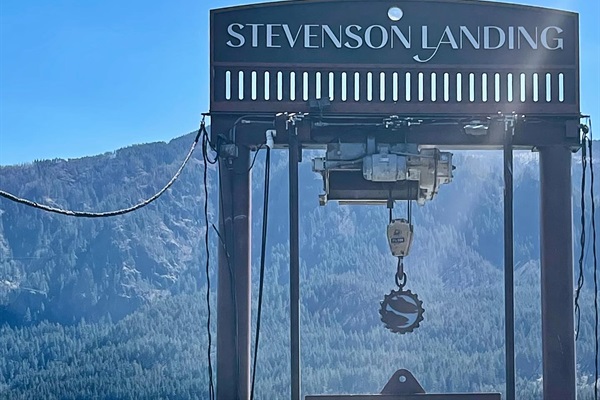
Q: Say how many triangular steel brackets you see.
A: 1